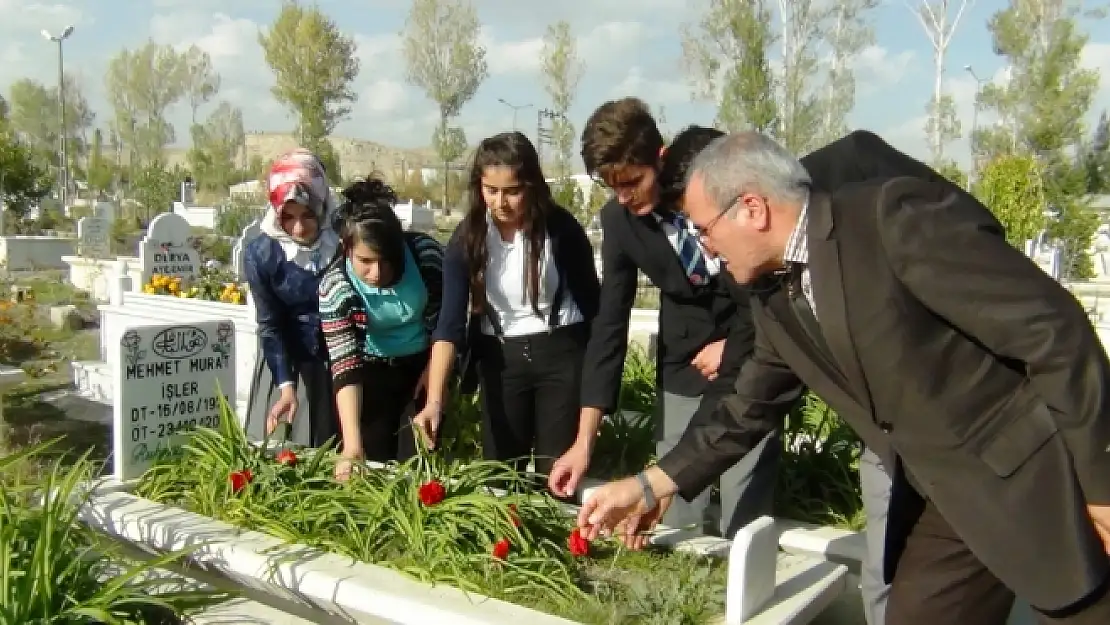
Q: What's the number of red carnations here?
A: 6